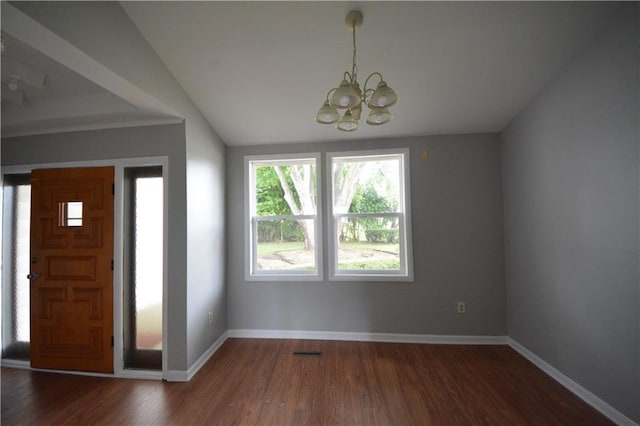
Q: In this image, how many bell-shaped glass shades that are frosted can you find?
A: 5